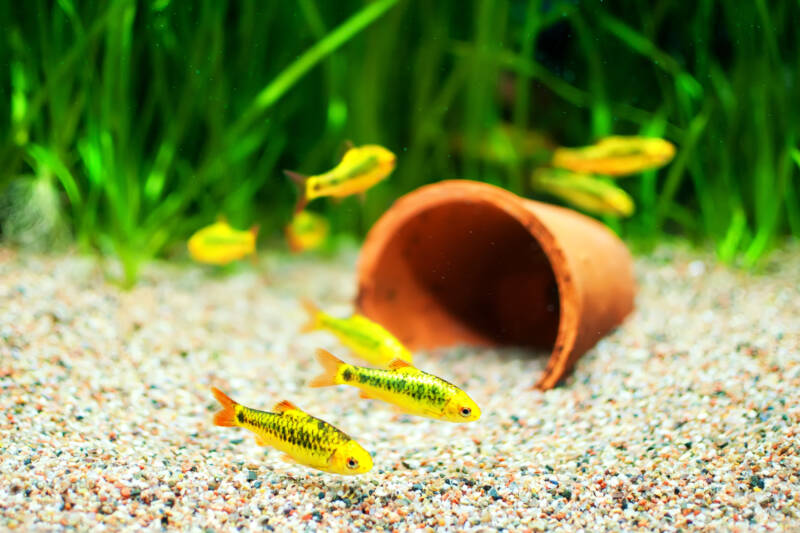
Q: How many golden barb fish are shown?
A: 8